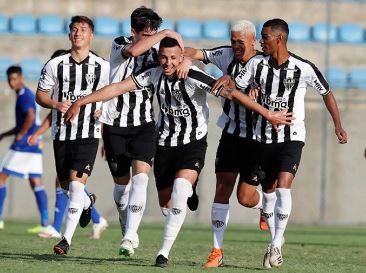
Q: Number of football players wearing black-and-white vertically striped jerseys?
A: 5